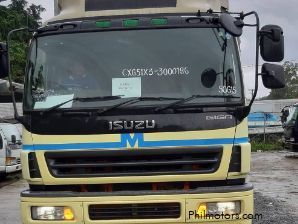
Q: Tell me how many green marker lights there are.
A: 3